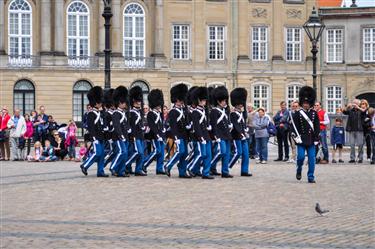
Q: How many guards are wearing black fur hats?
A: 12